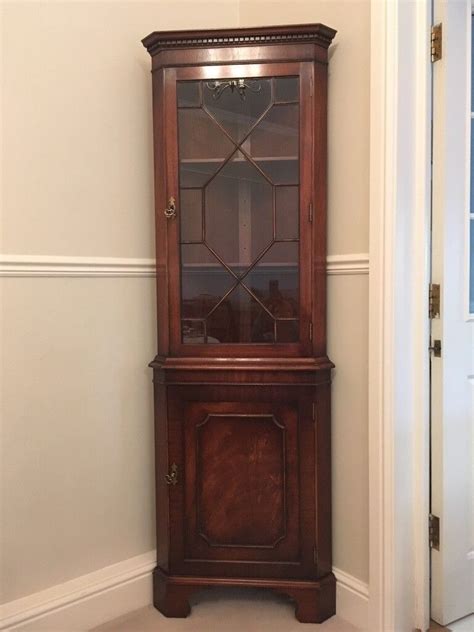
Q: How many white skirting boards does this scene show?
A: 2